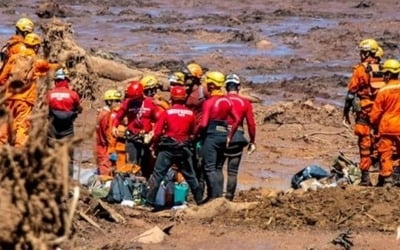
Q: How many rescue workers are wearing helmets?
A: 14